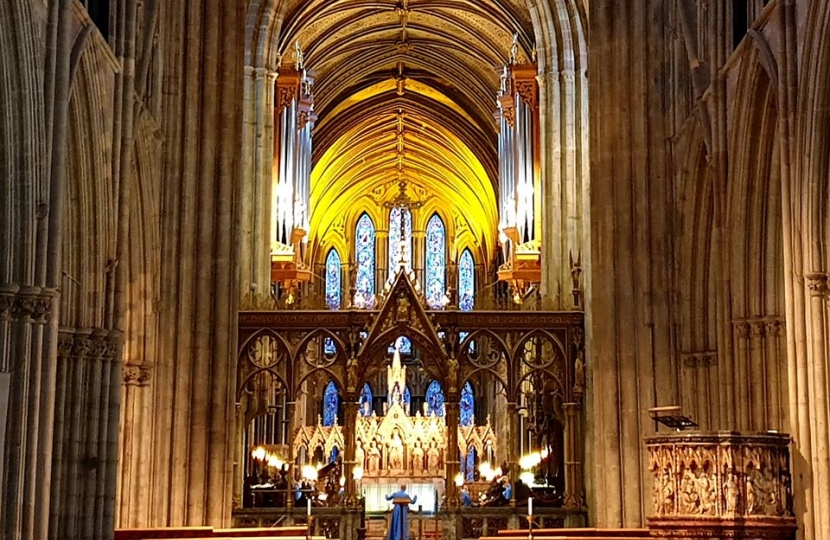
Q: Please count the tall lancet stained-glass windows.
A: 5